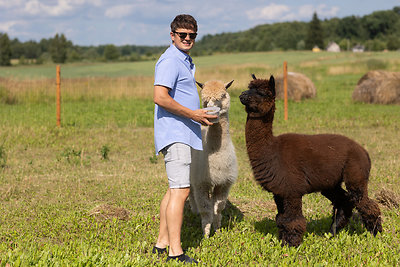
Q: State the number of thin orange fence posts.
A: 2